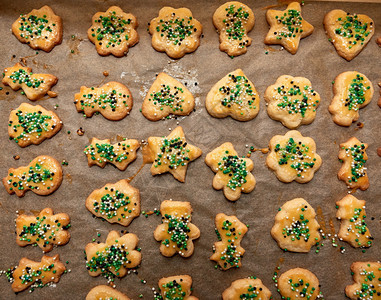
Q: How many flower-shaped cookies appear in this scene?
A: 4